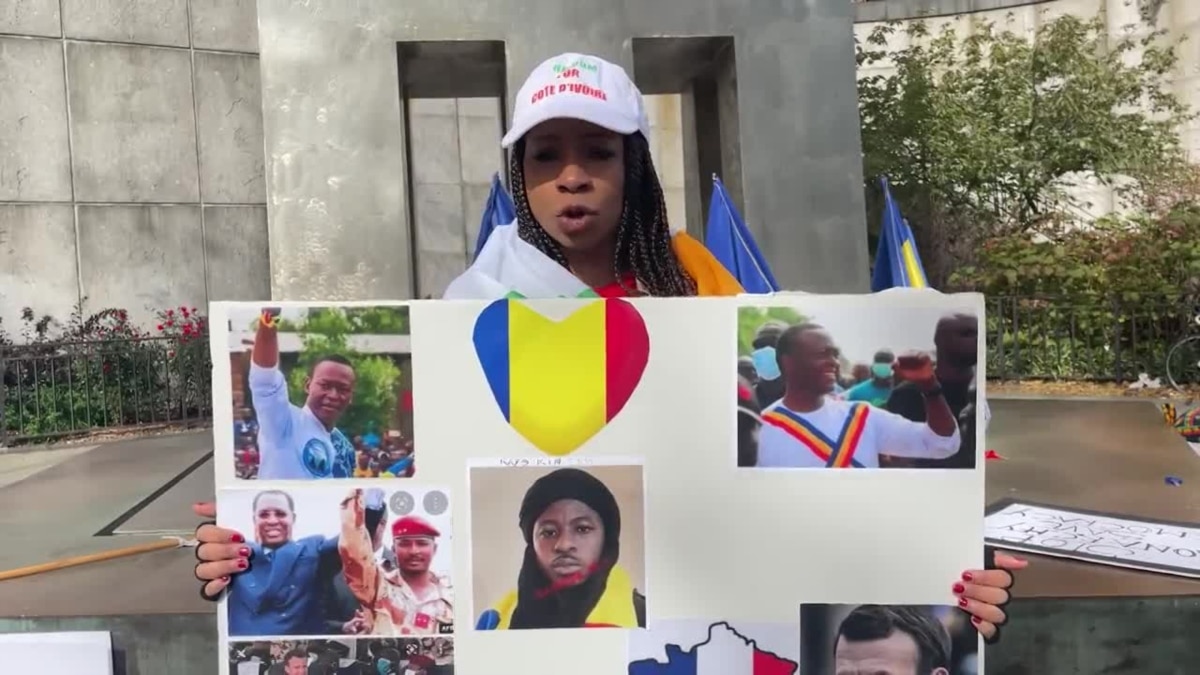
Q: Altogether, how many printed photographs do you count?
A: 6